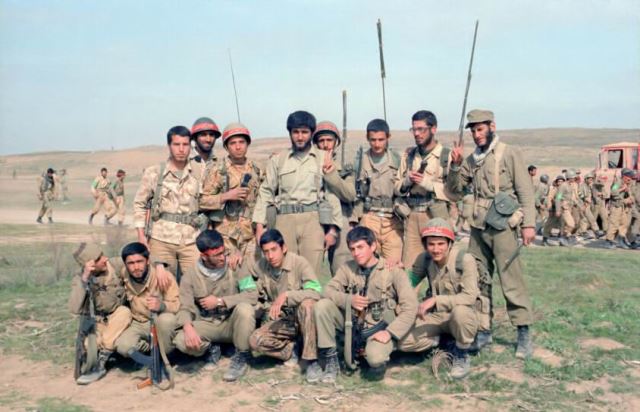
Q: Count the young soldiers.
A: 14